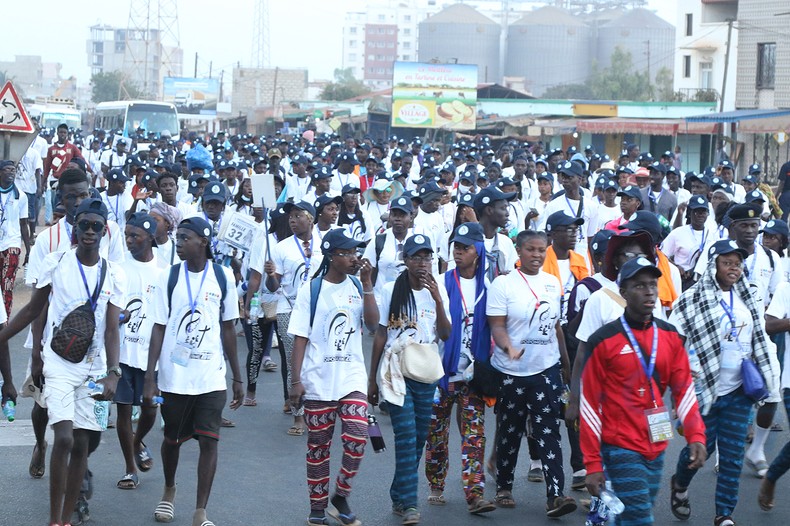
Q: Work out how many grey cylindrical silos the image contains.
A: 3